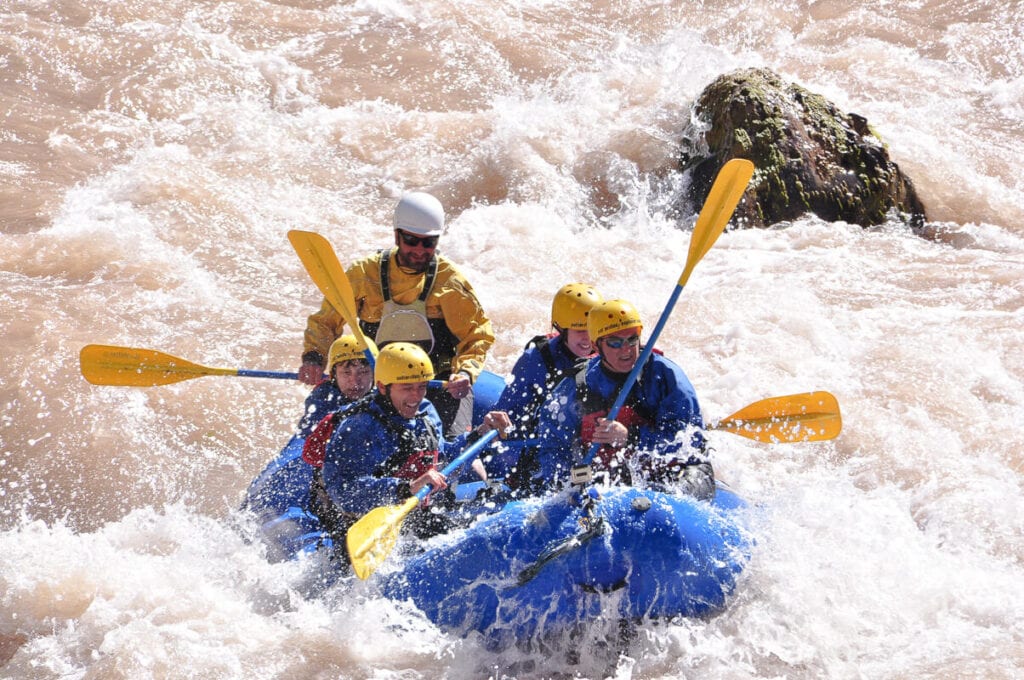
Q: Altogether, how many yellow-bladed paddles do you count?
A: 5